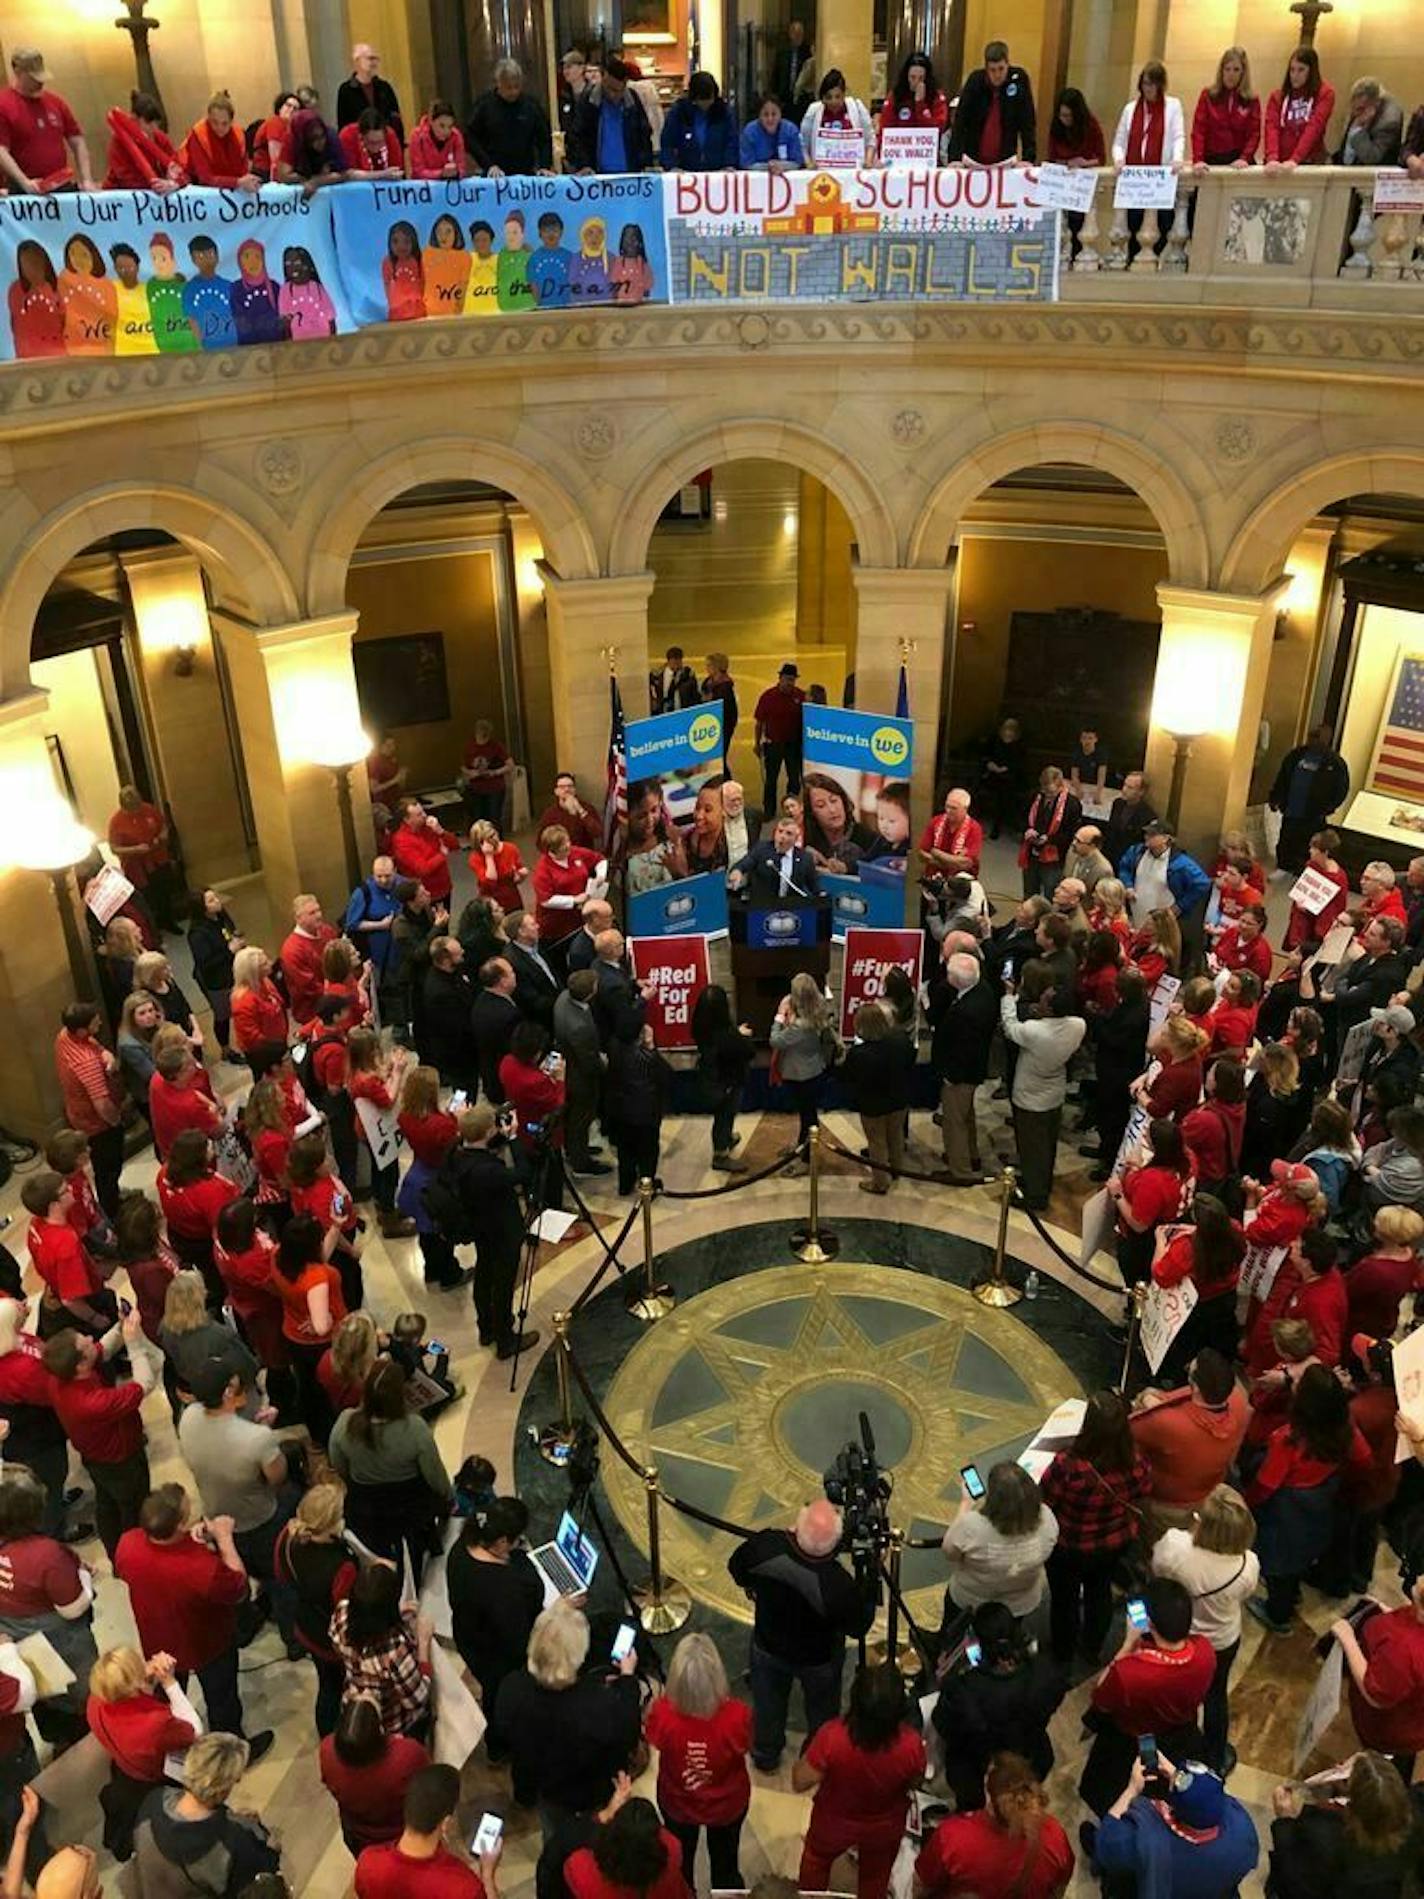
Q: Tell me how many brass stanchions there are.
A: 7